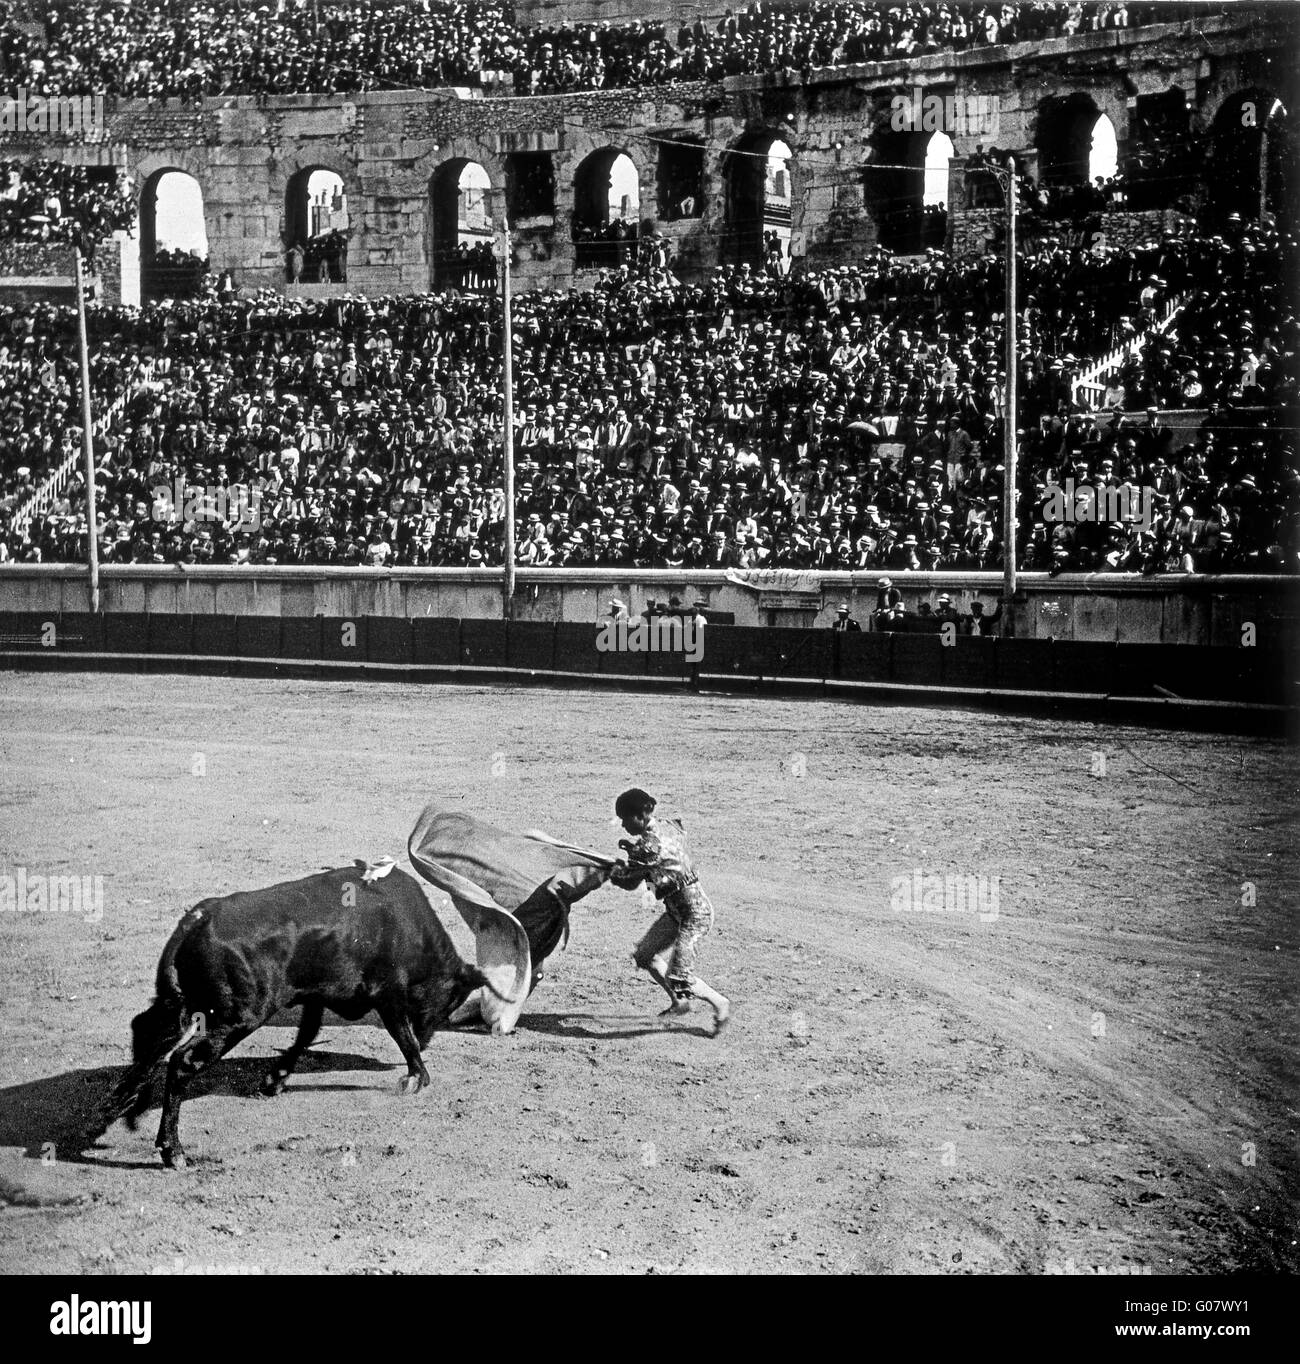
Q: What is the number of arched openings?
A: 8